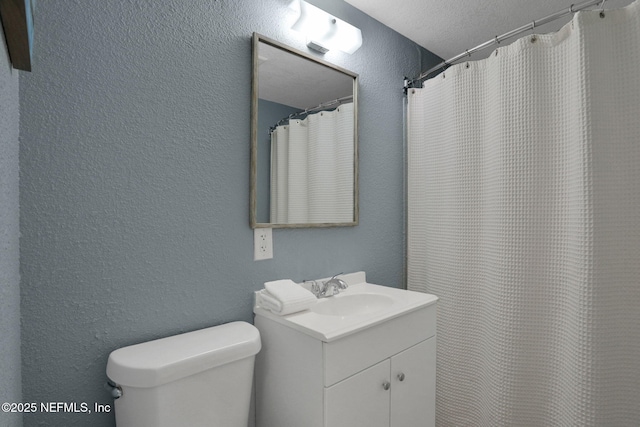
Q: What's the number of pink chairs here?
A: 0